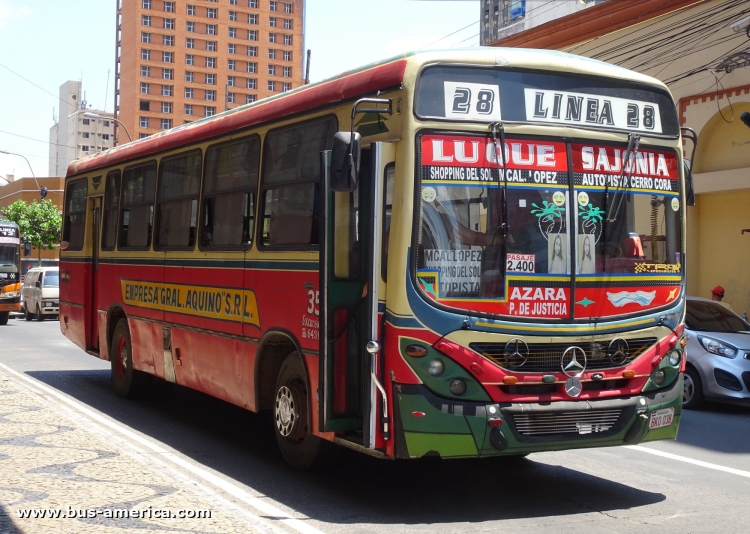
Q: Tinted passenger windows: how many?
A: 6